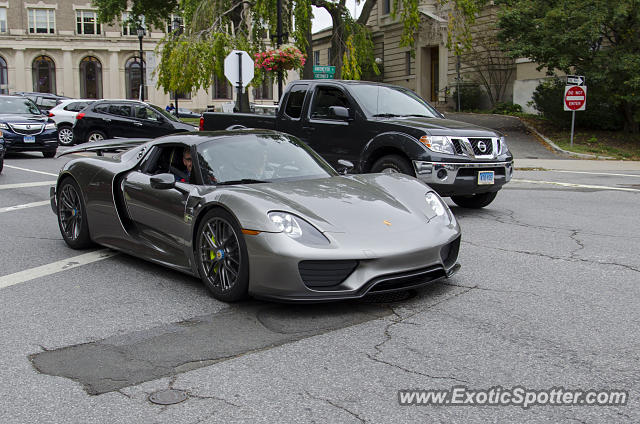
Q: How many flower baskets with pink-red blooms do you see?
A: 1